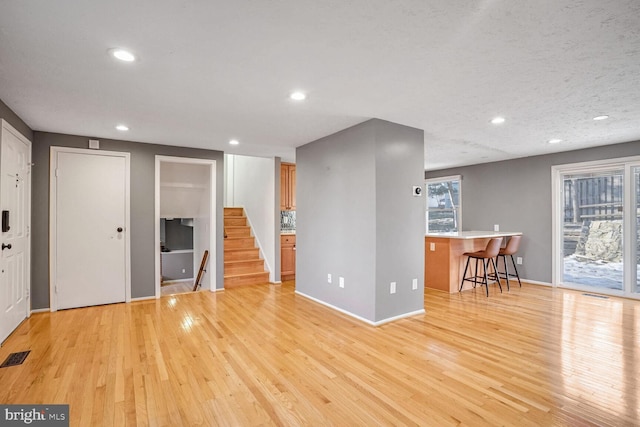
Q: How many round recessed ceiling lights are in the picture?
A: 7